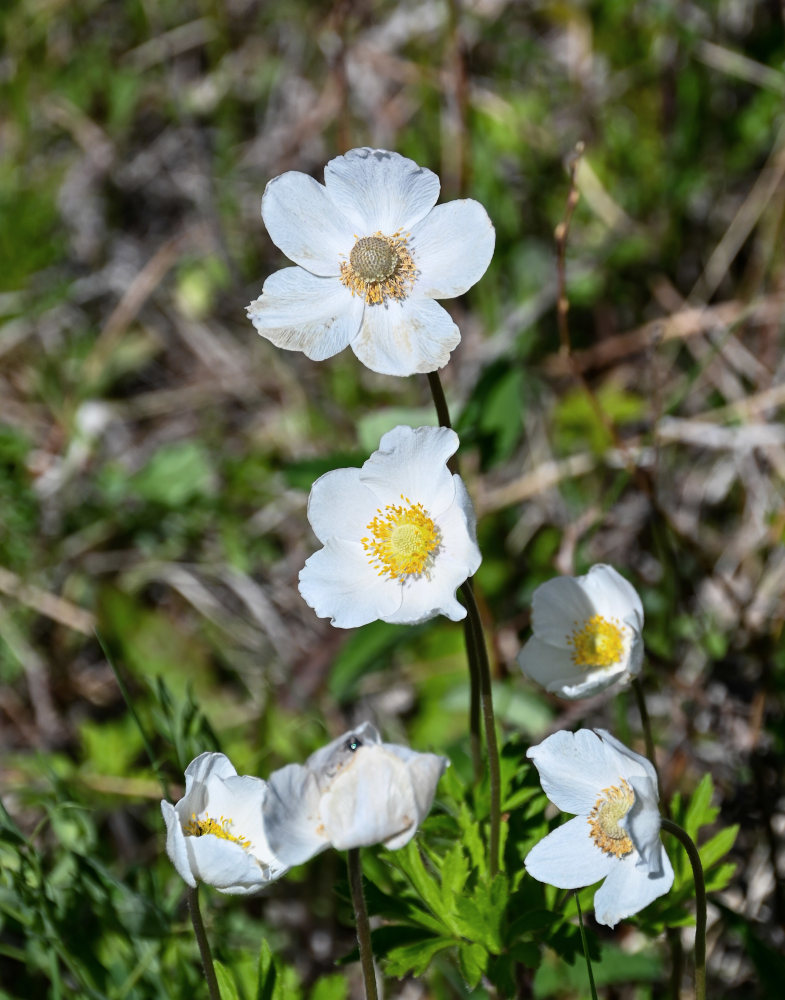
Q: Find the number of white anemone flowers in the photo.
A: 6